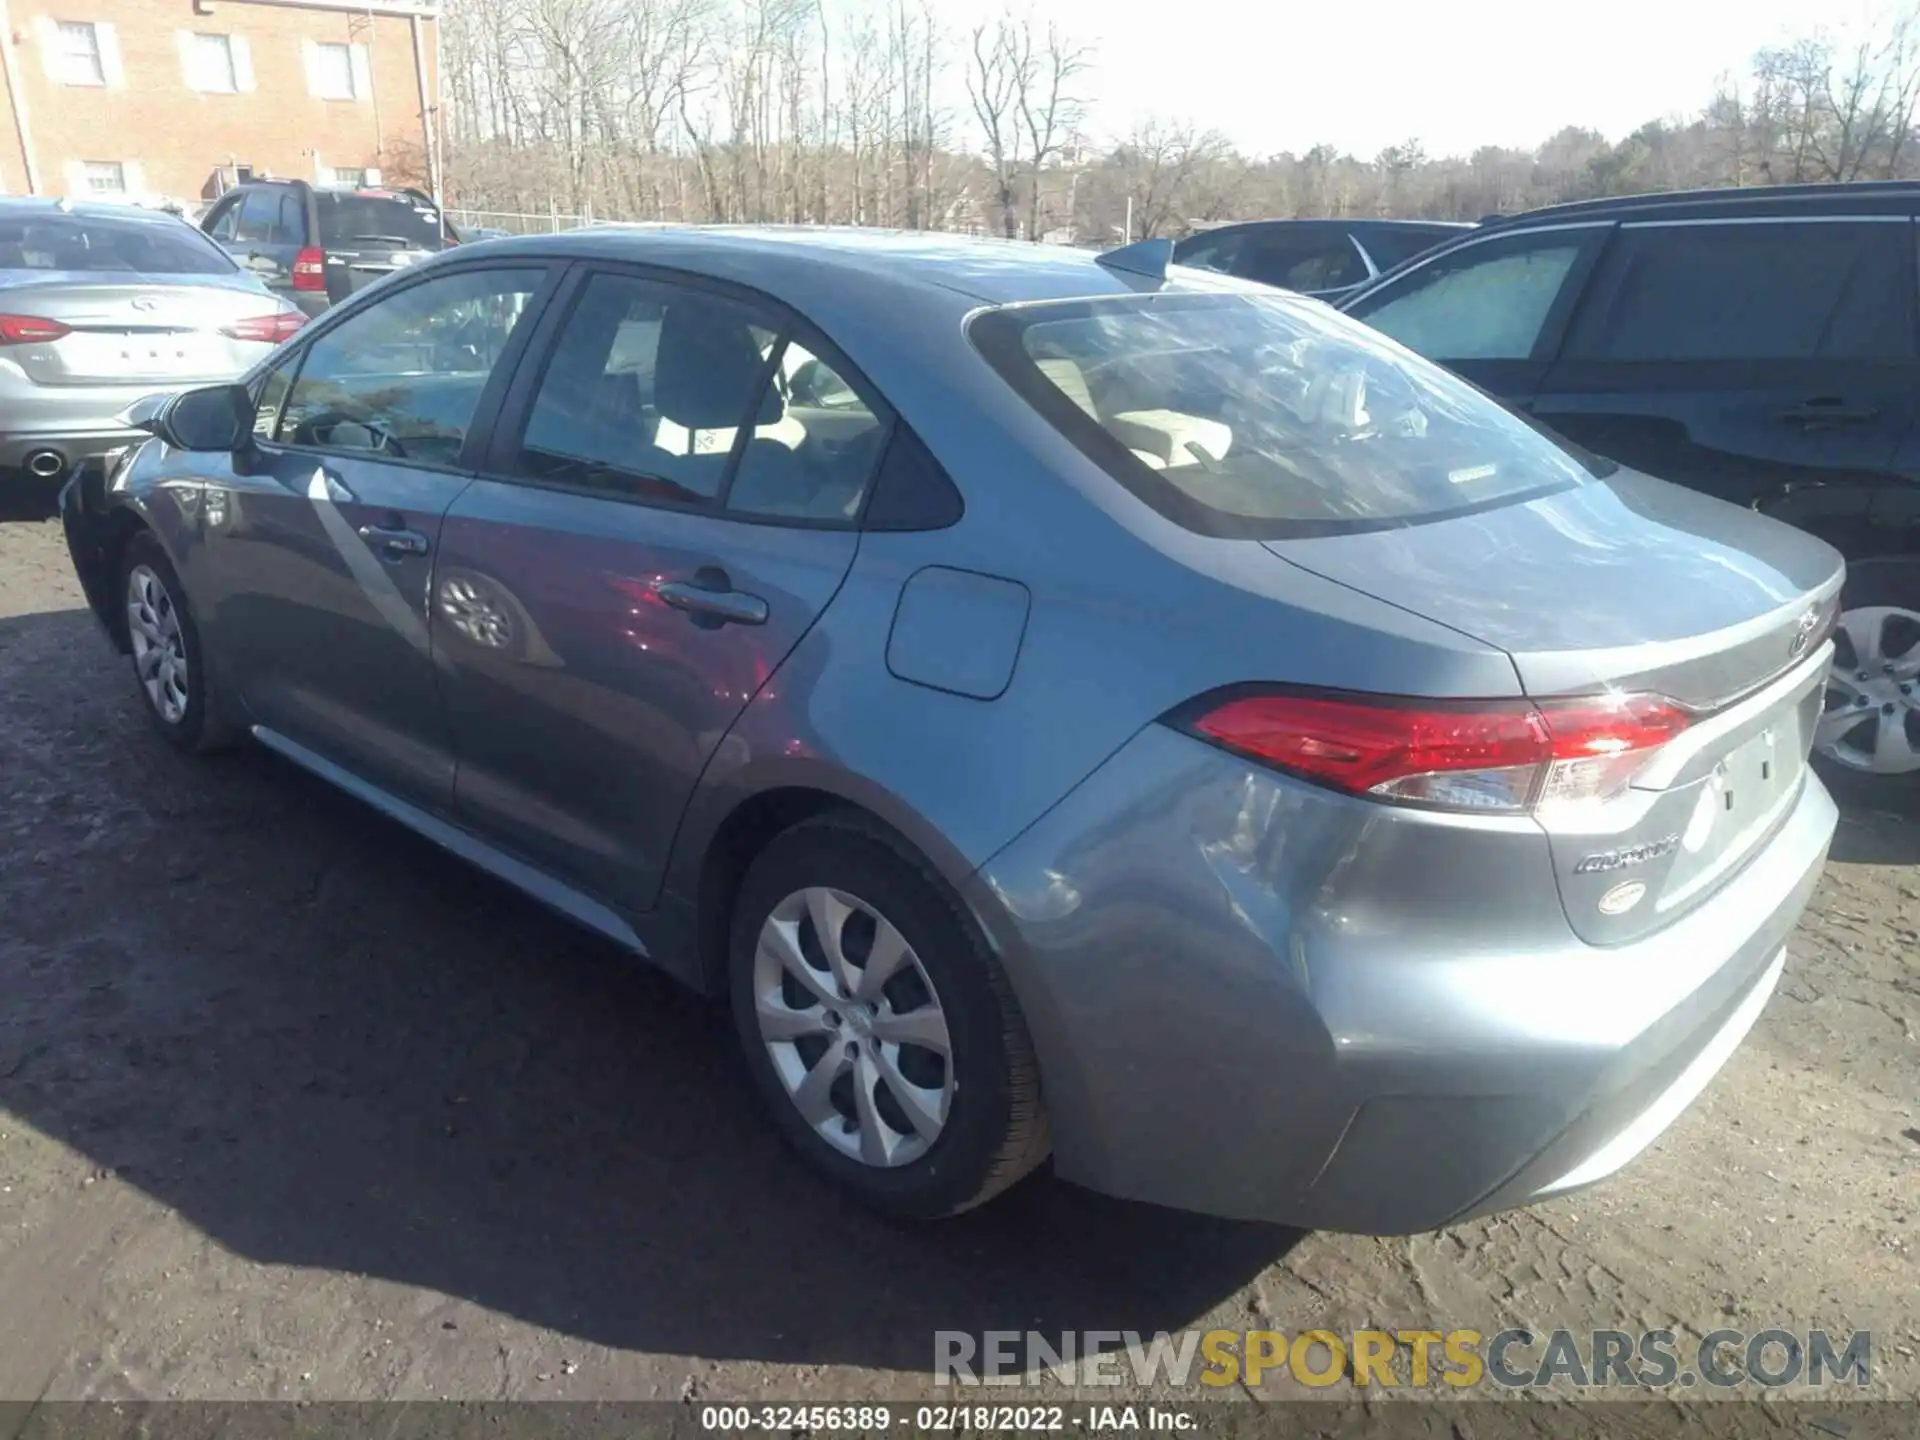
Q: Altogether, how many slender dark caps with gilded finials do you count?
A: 0